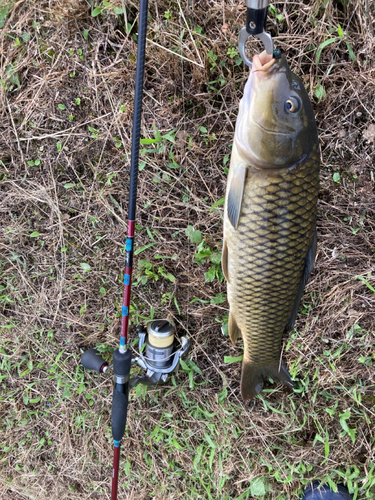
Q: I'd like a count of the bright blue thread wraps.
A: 5